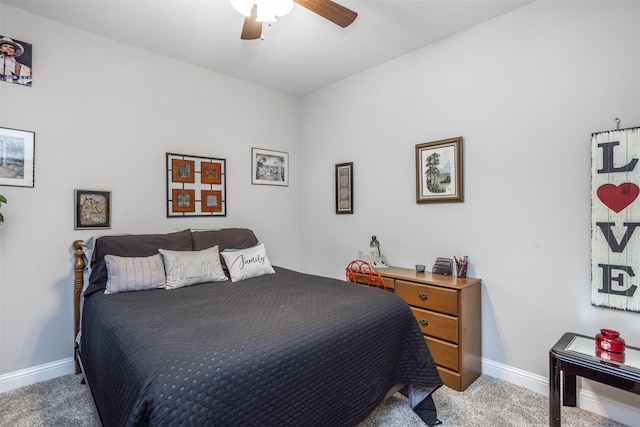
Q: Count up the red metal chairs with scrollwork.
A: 1